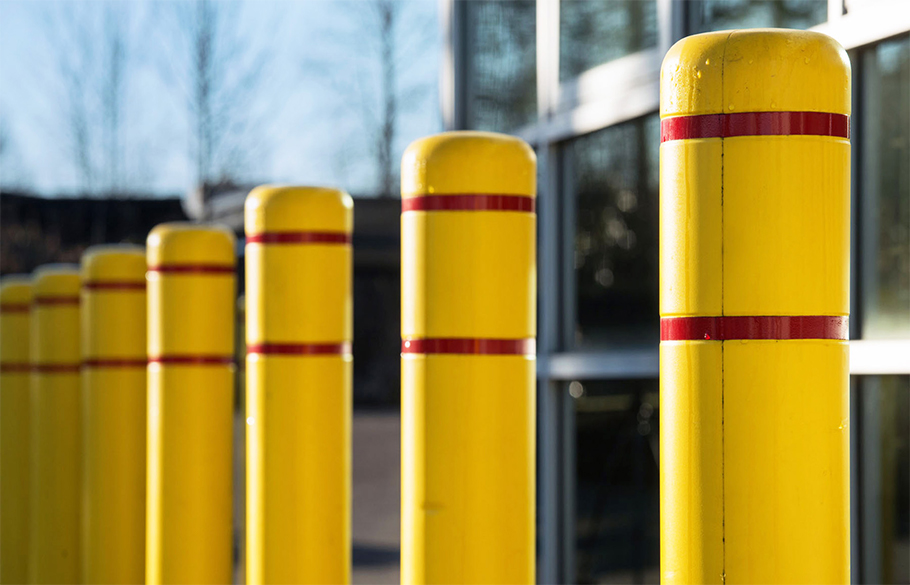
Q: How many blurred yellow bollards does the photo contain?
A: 6